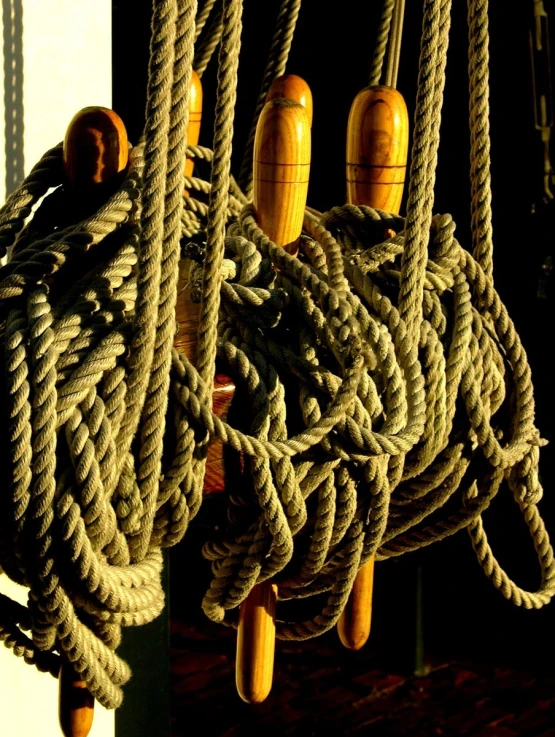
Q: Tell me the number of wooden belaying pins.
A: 5